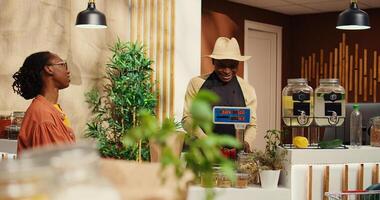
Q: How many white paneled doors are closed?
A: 1